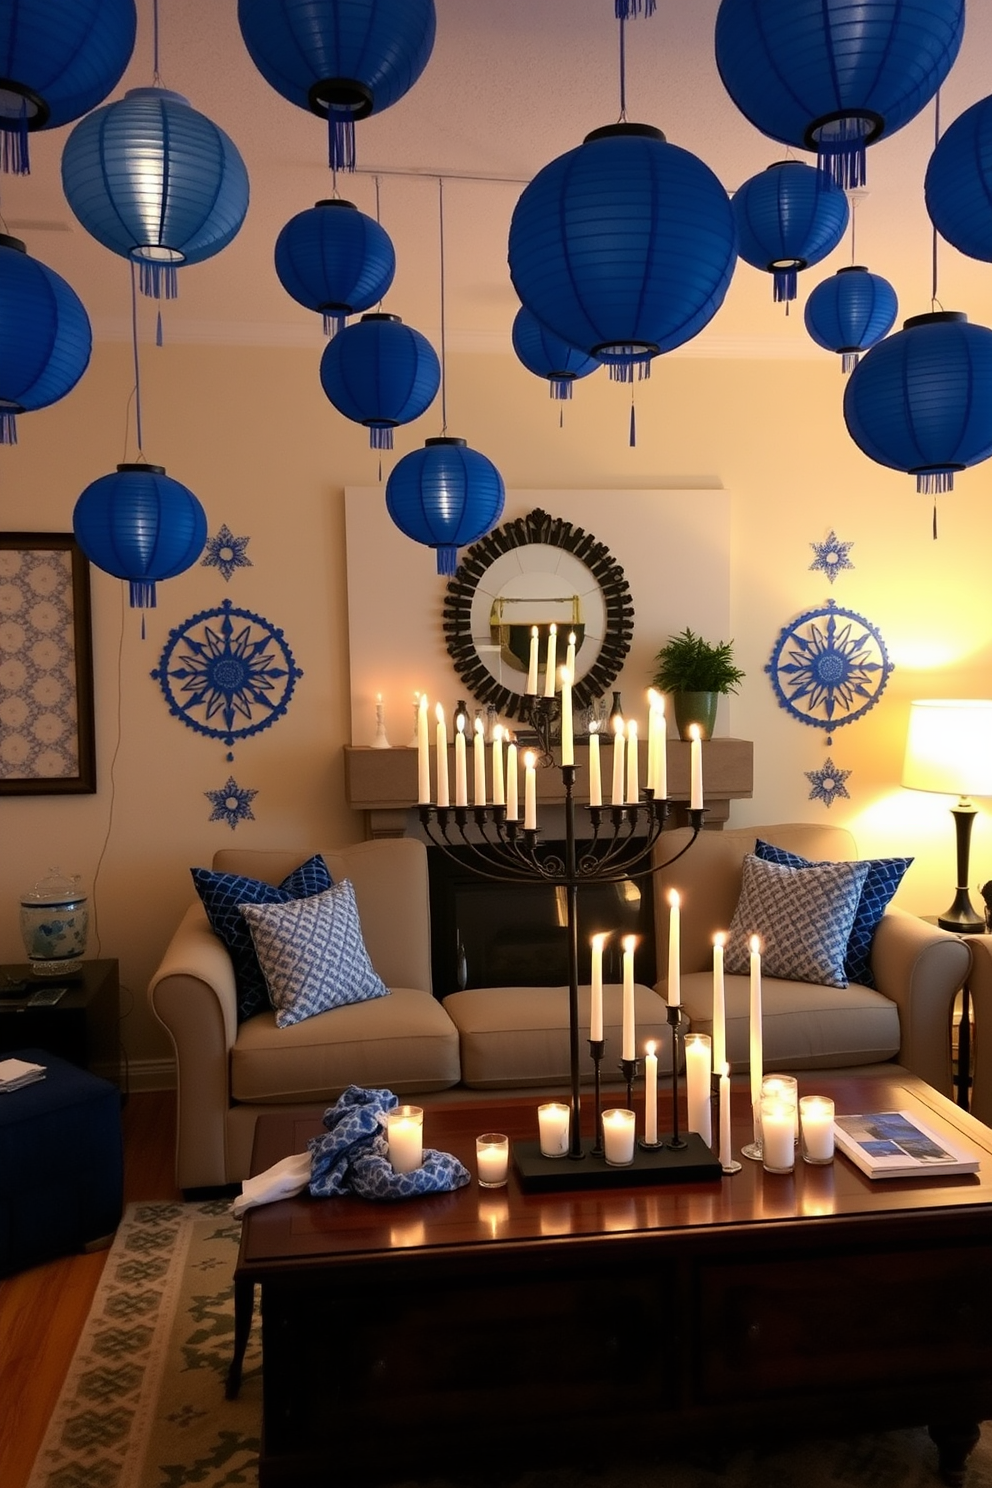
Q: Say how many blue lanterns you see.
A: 15